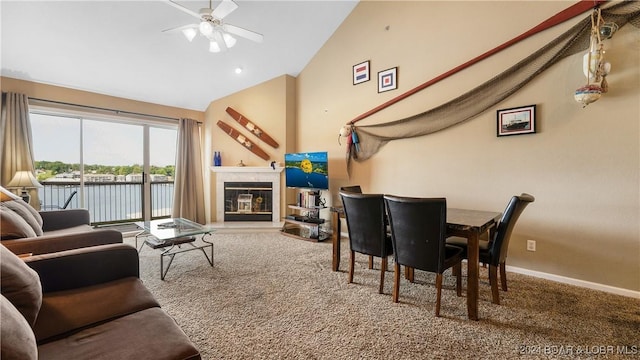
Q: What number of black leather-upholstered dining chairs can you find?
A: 4